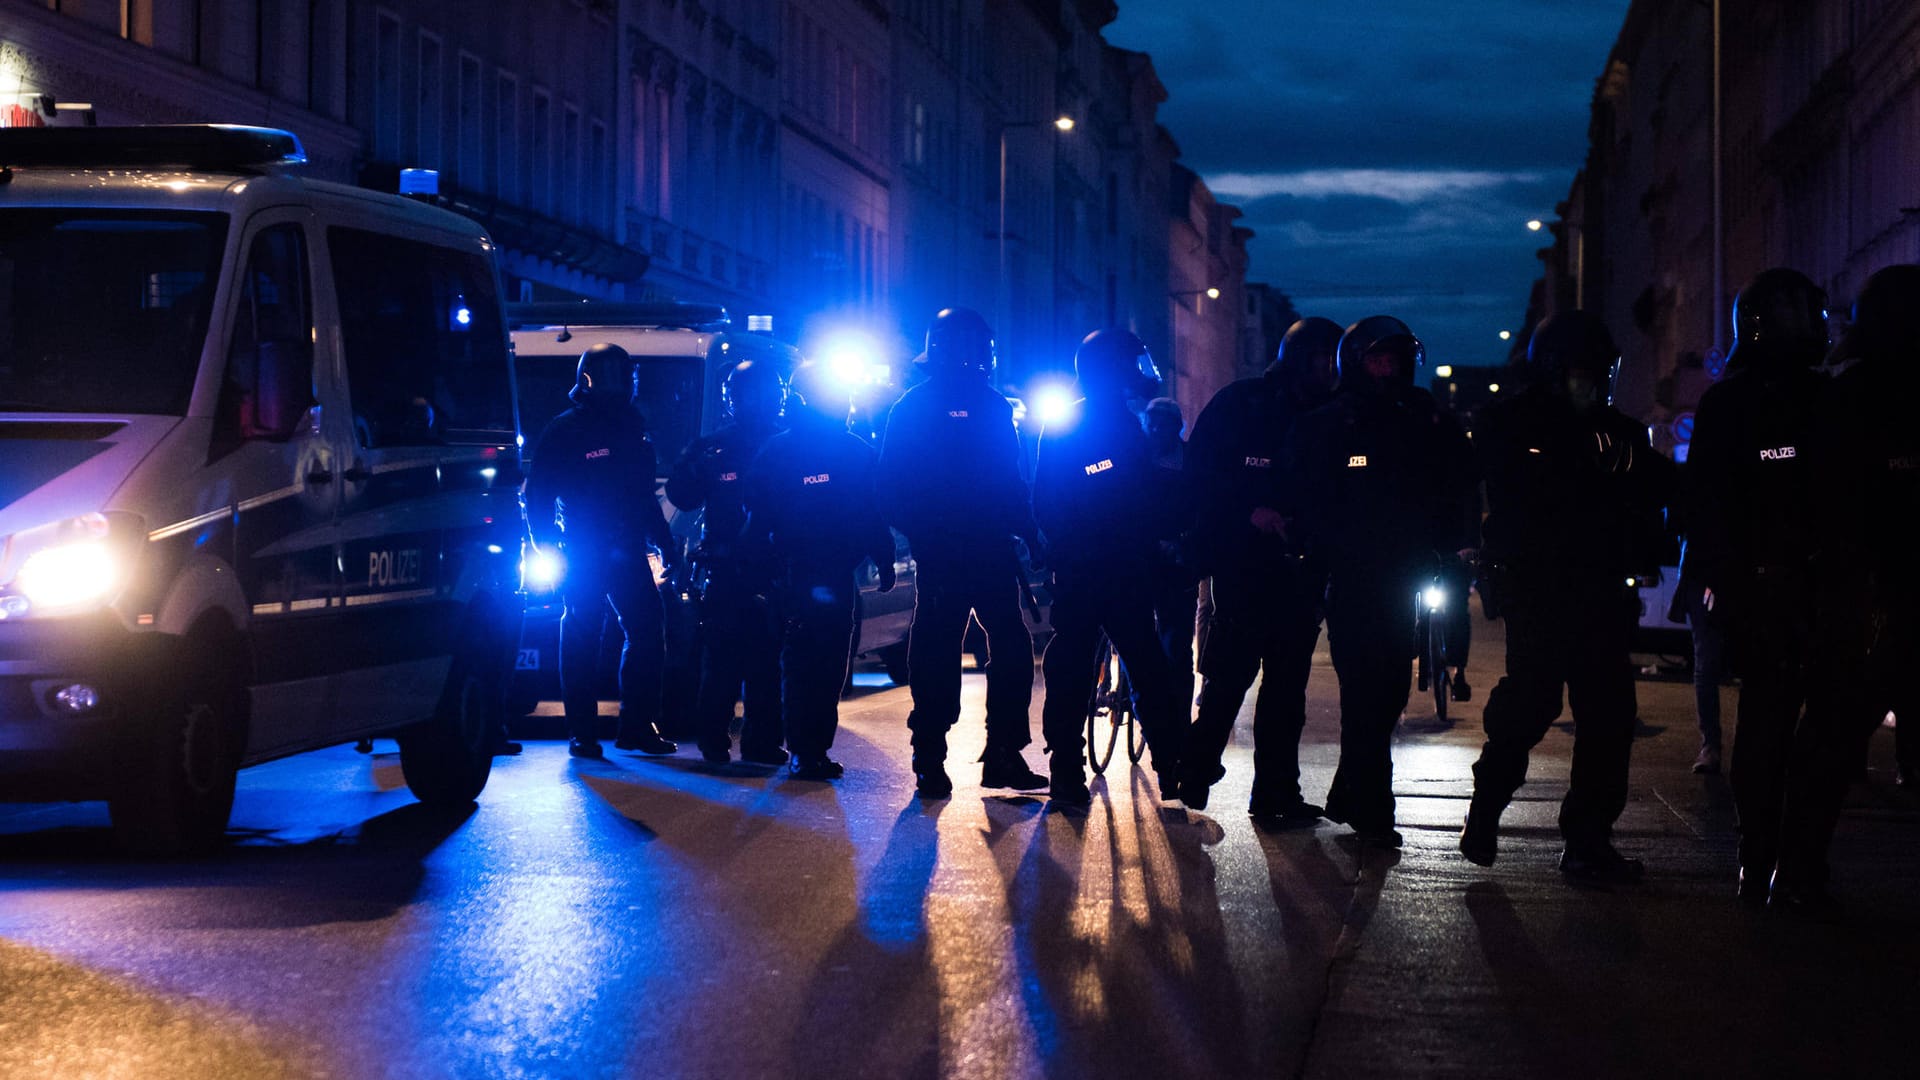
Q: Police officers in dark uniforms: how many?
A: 10